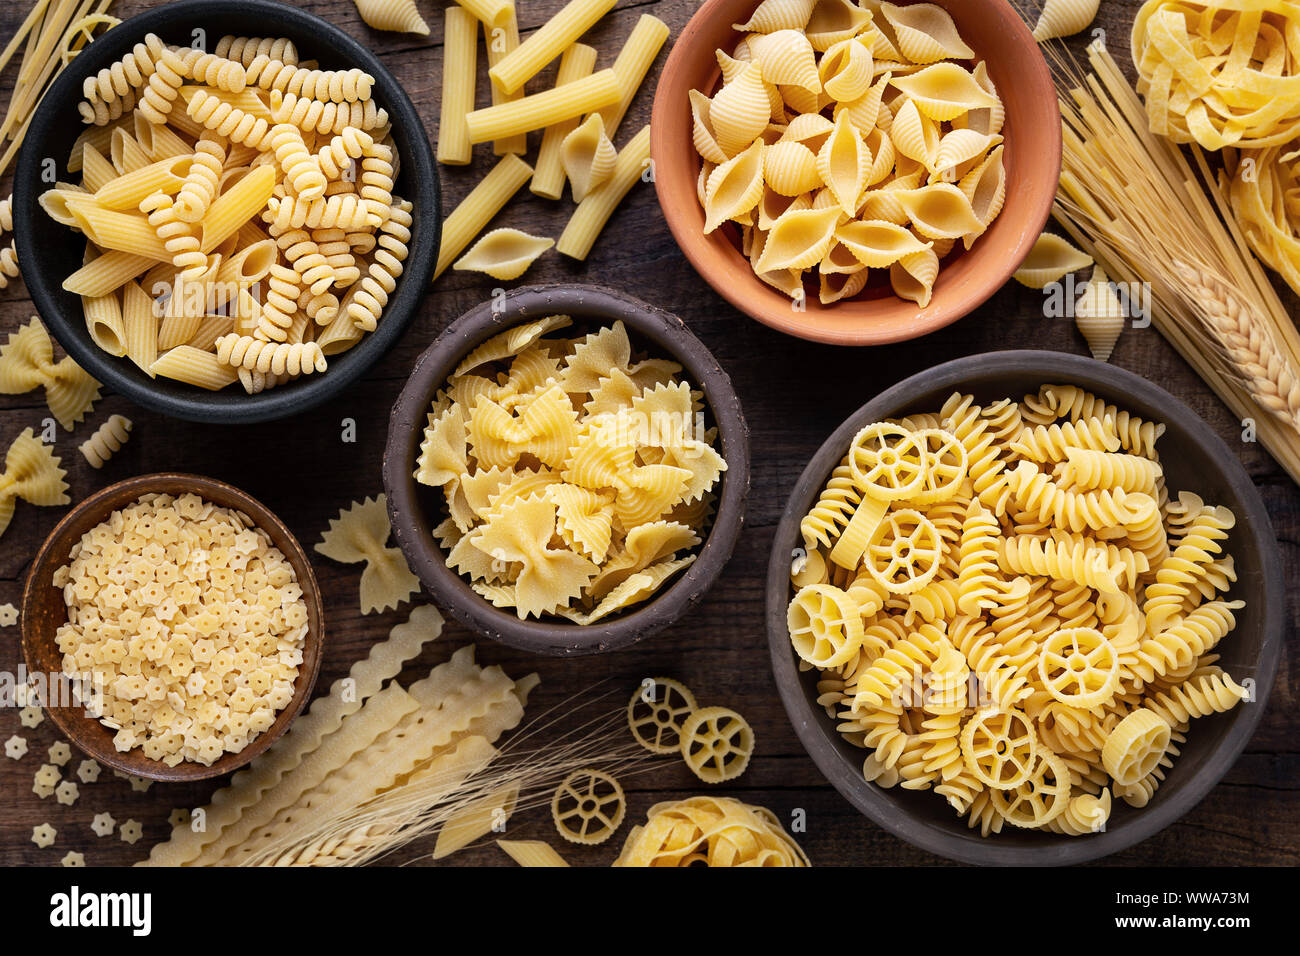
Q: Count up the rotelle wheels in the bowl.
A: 9